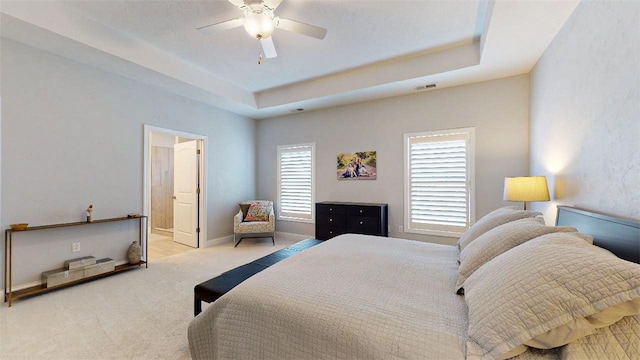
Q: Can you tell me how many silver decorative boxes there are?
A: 3